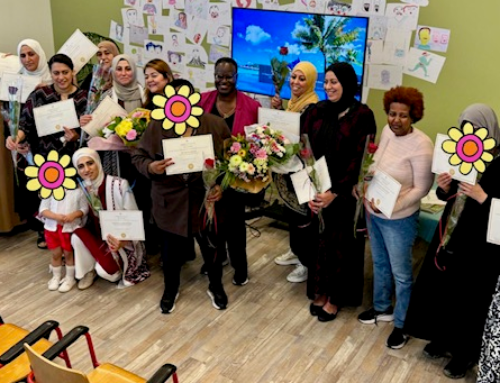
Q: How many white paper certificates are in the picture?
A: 12